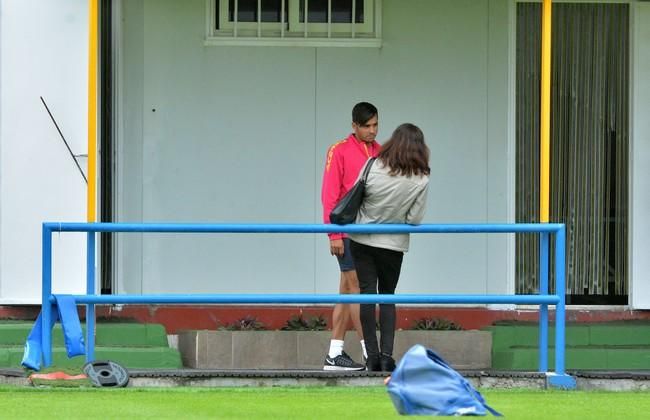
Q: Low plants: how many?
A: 3